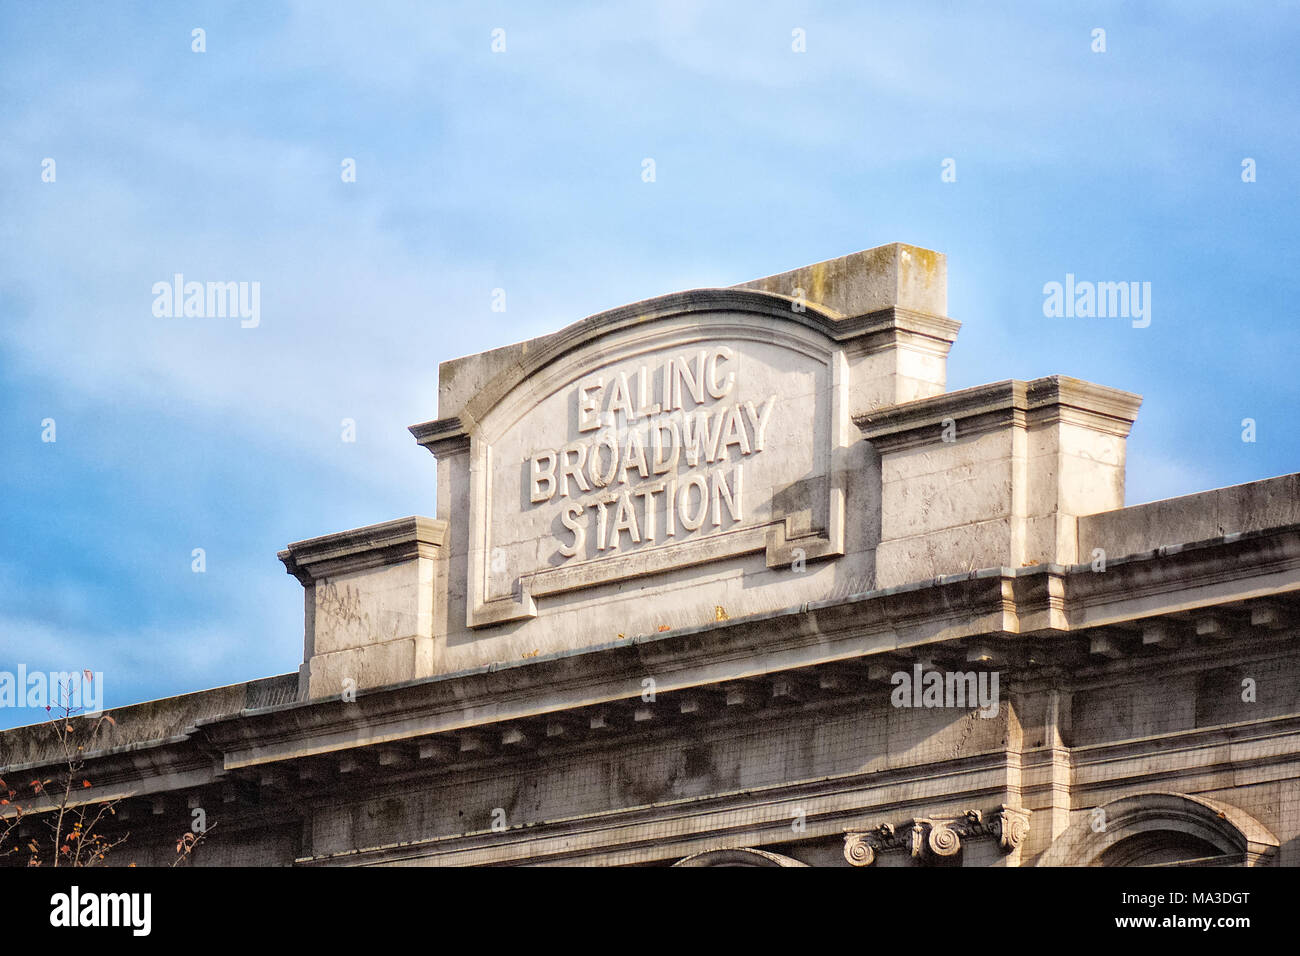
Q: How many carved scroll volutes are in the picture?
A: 3